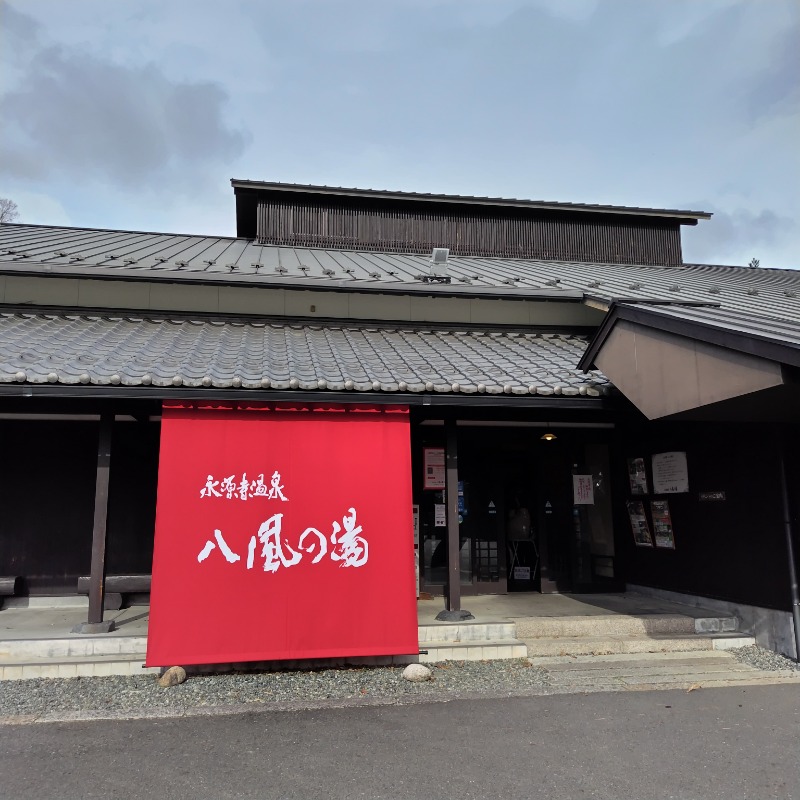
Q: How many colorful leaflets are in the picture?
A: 3